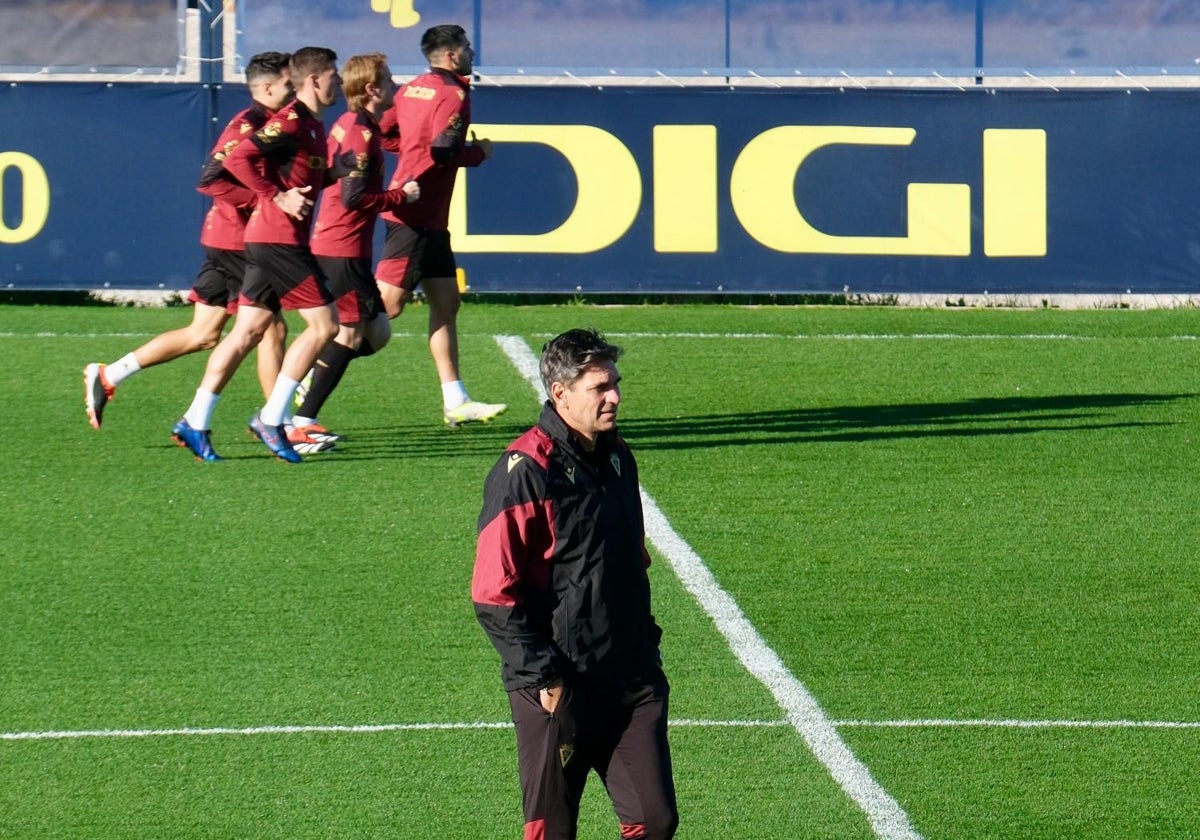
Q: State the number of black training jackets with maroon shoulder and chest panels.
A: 1